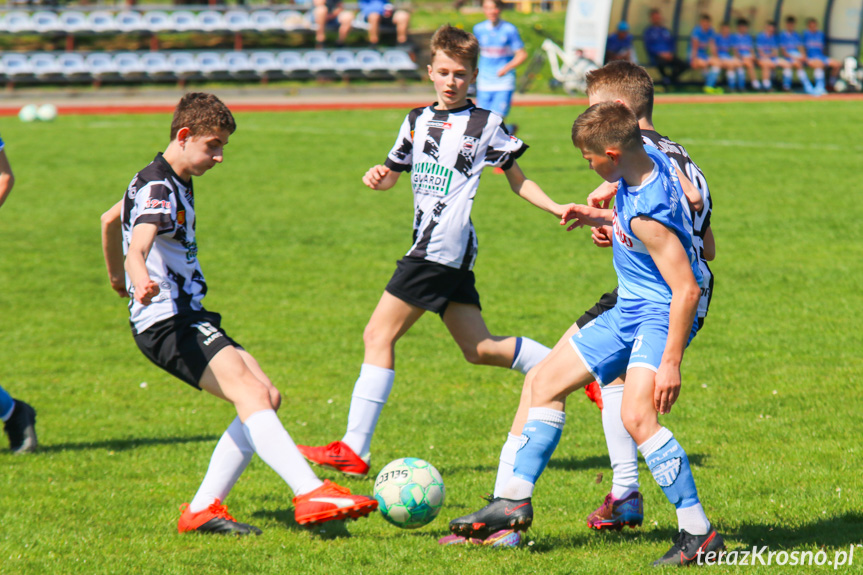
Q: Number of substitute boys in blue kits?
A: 6